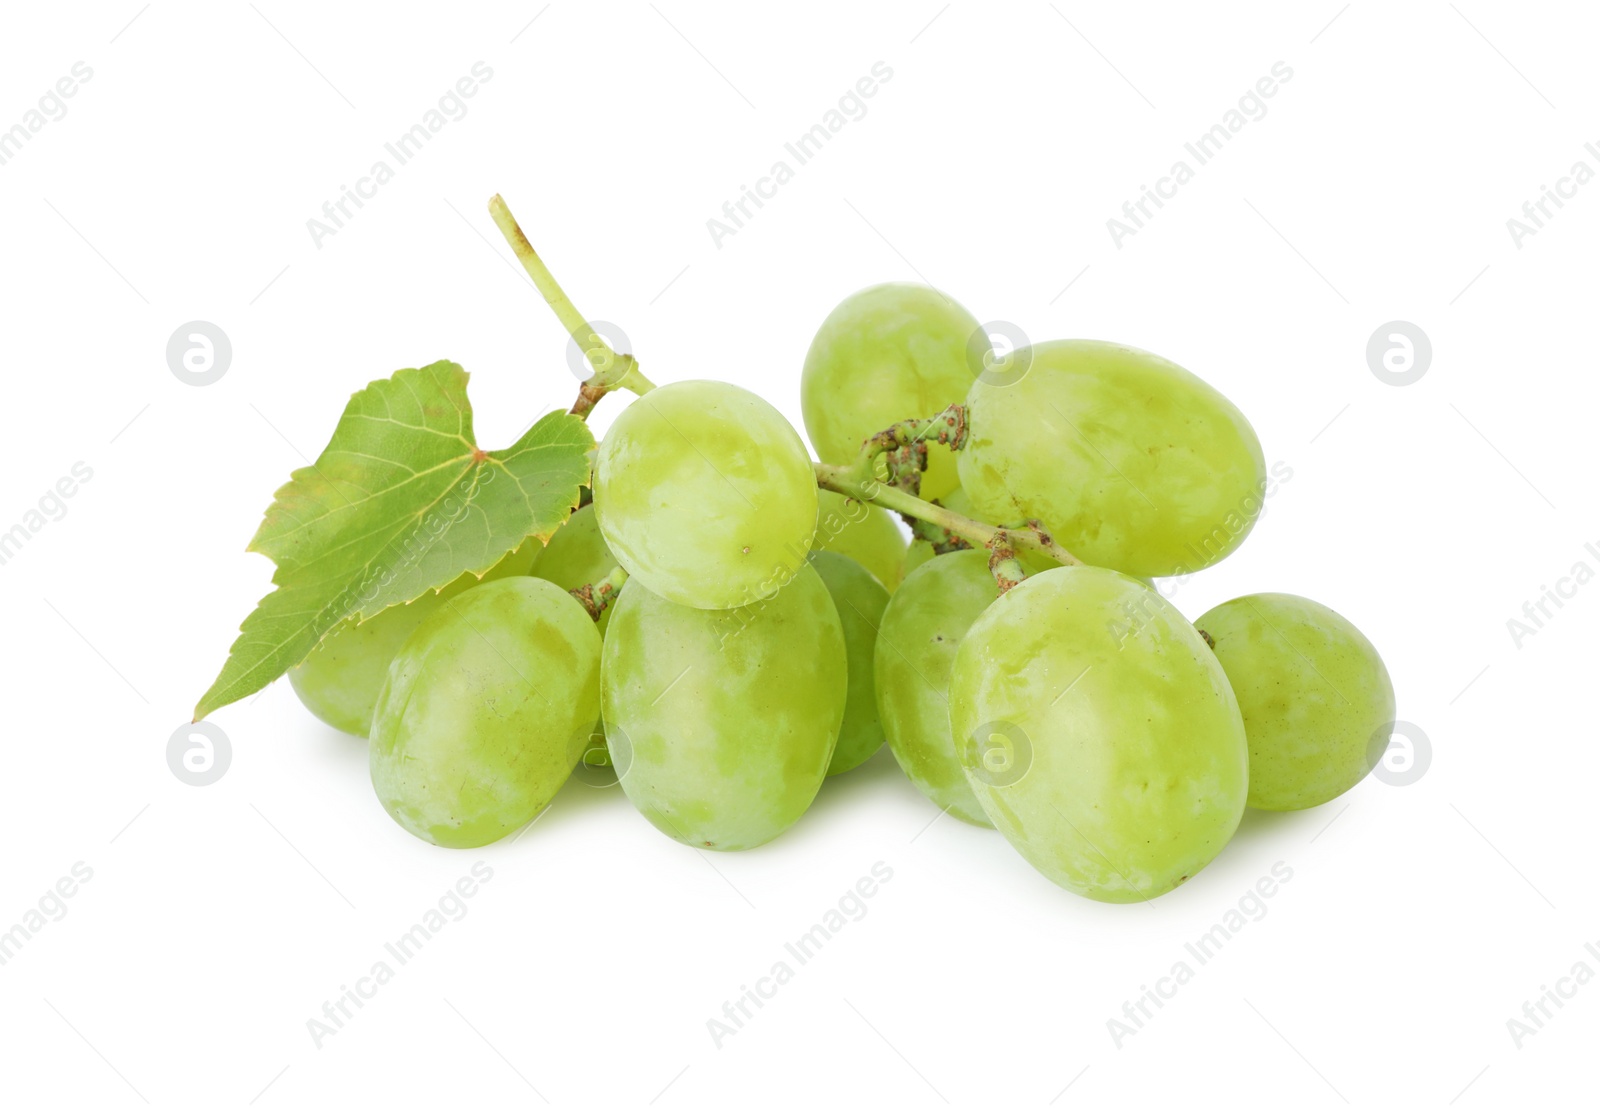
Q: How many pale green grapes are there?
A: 13